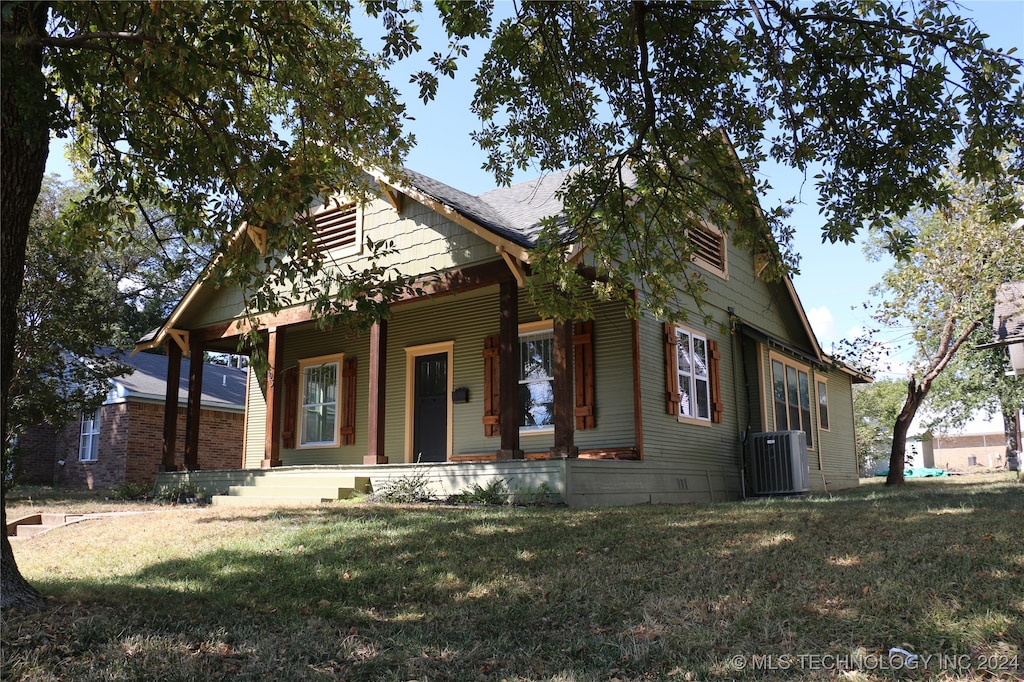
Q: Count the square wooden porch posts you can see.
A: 6